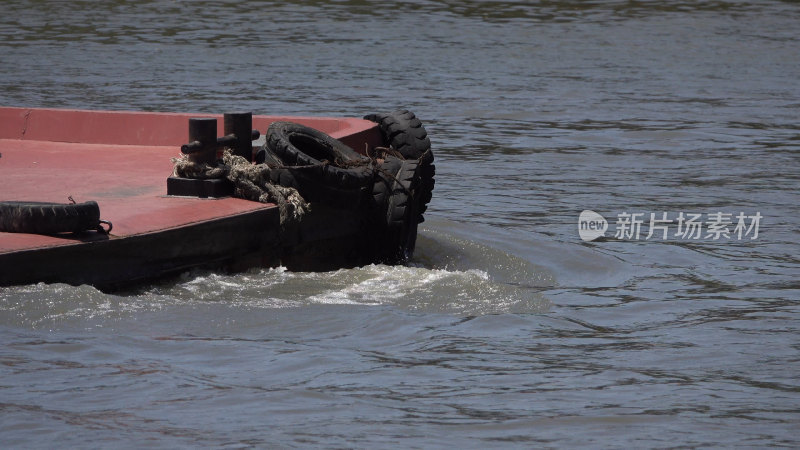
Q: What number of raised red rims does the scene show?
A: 1